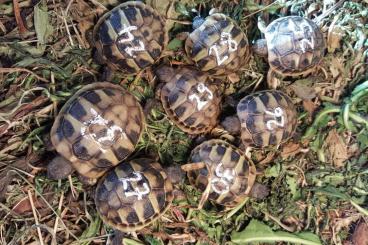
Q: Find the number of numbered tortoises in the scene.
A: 8